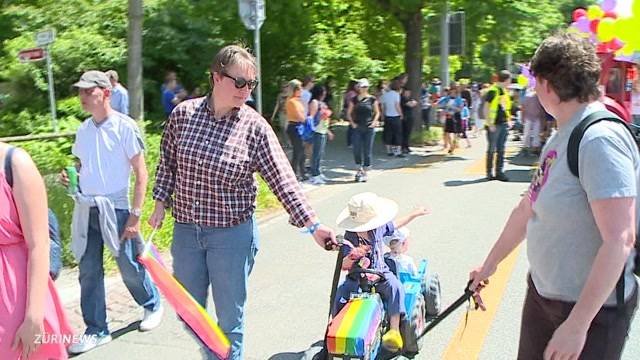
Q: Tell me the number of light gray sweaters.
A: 1